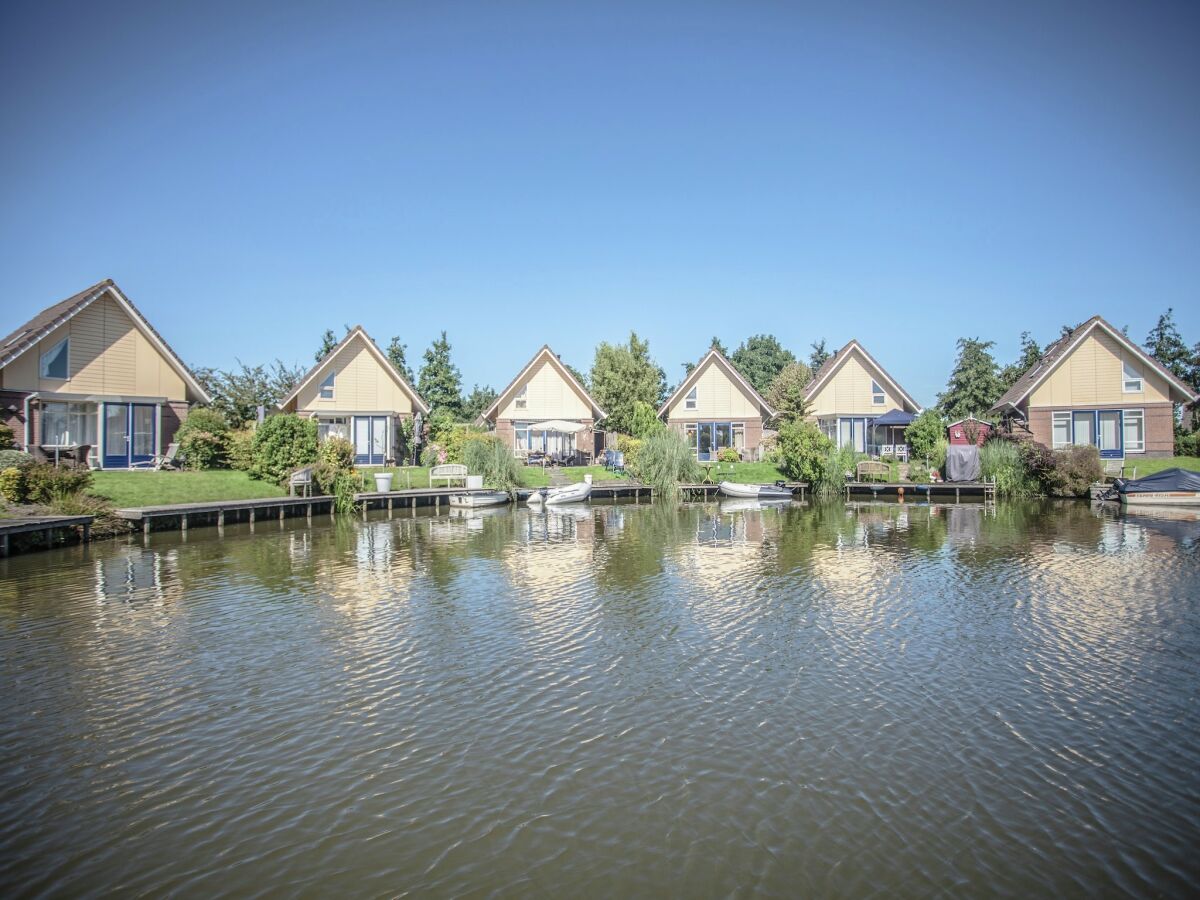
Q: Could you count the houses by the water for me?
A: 6